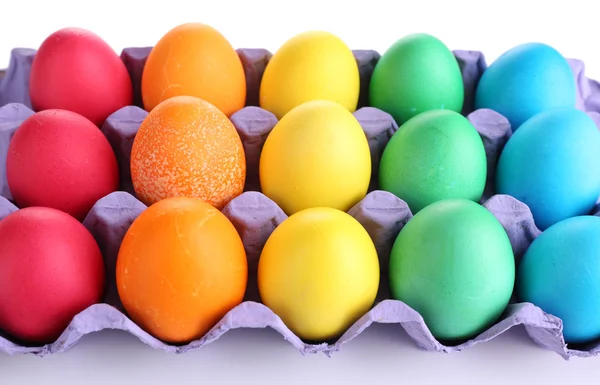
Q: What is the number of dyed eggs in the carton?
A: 15